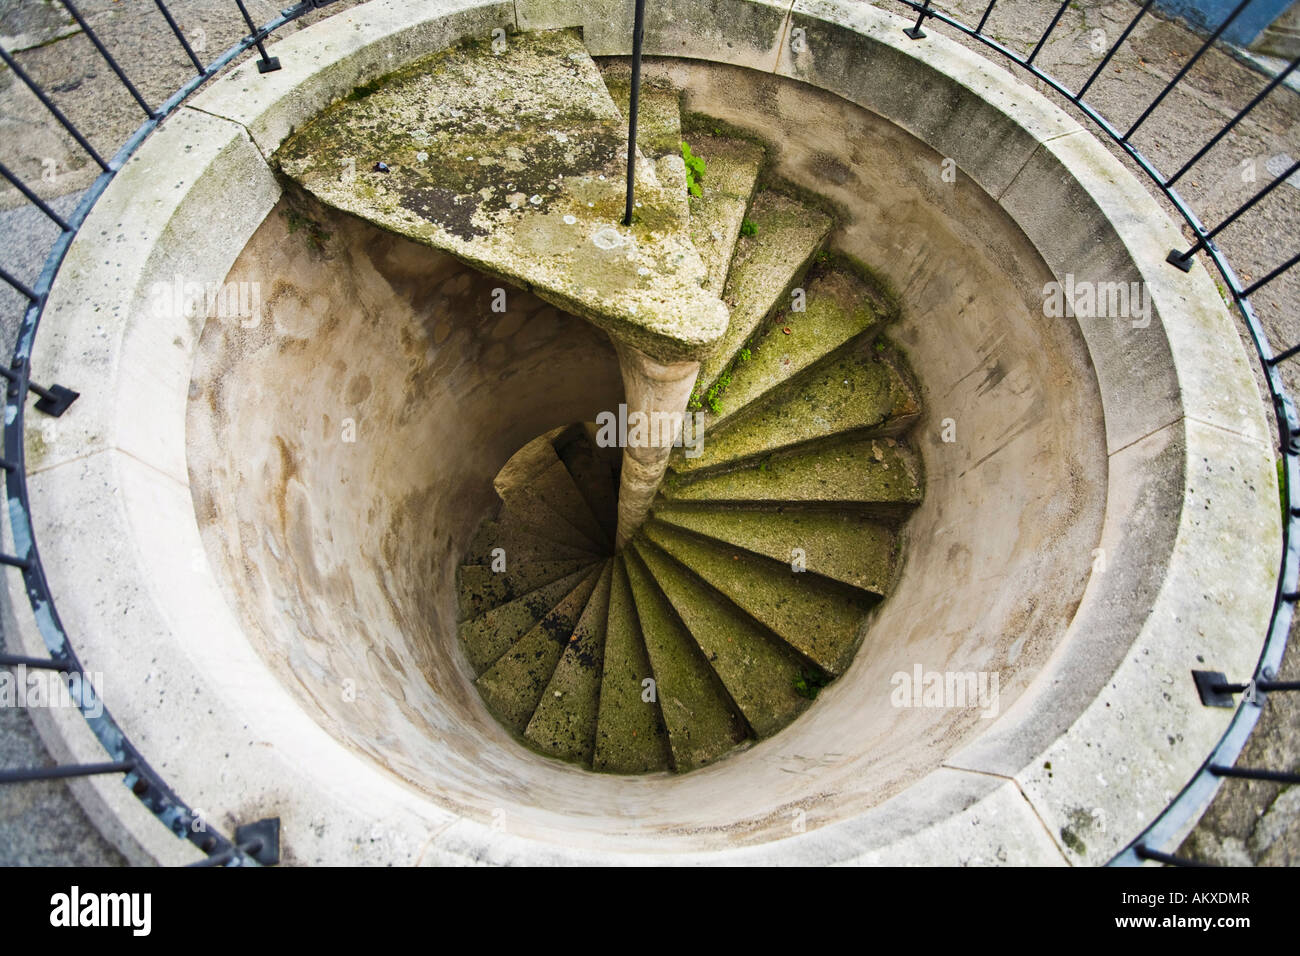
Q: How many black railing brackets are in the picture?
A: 6